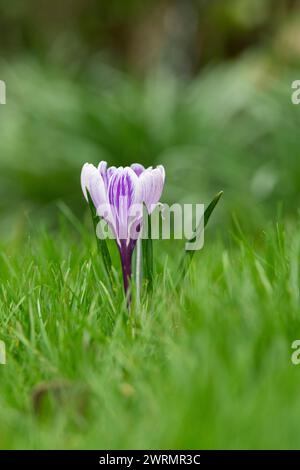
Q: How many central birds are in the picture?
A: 0